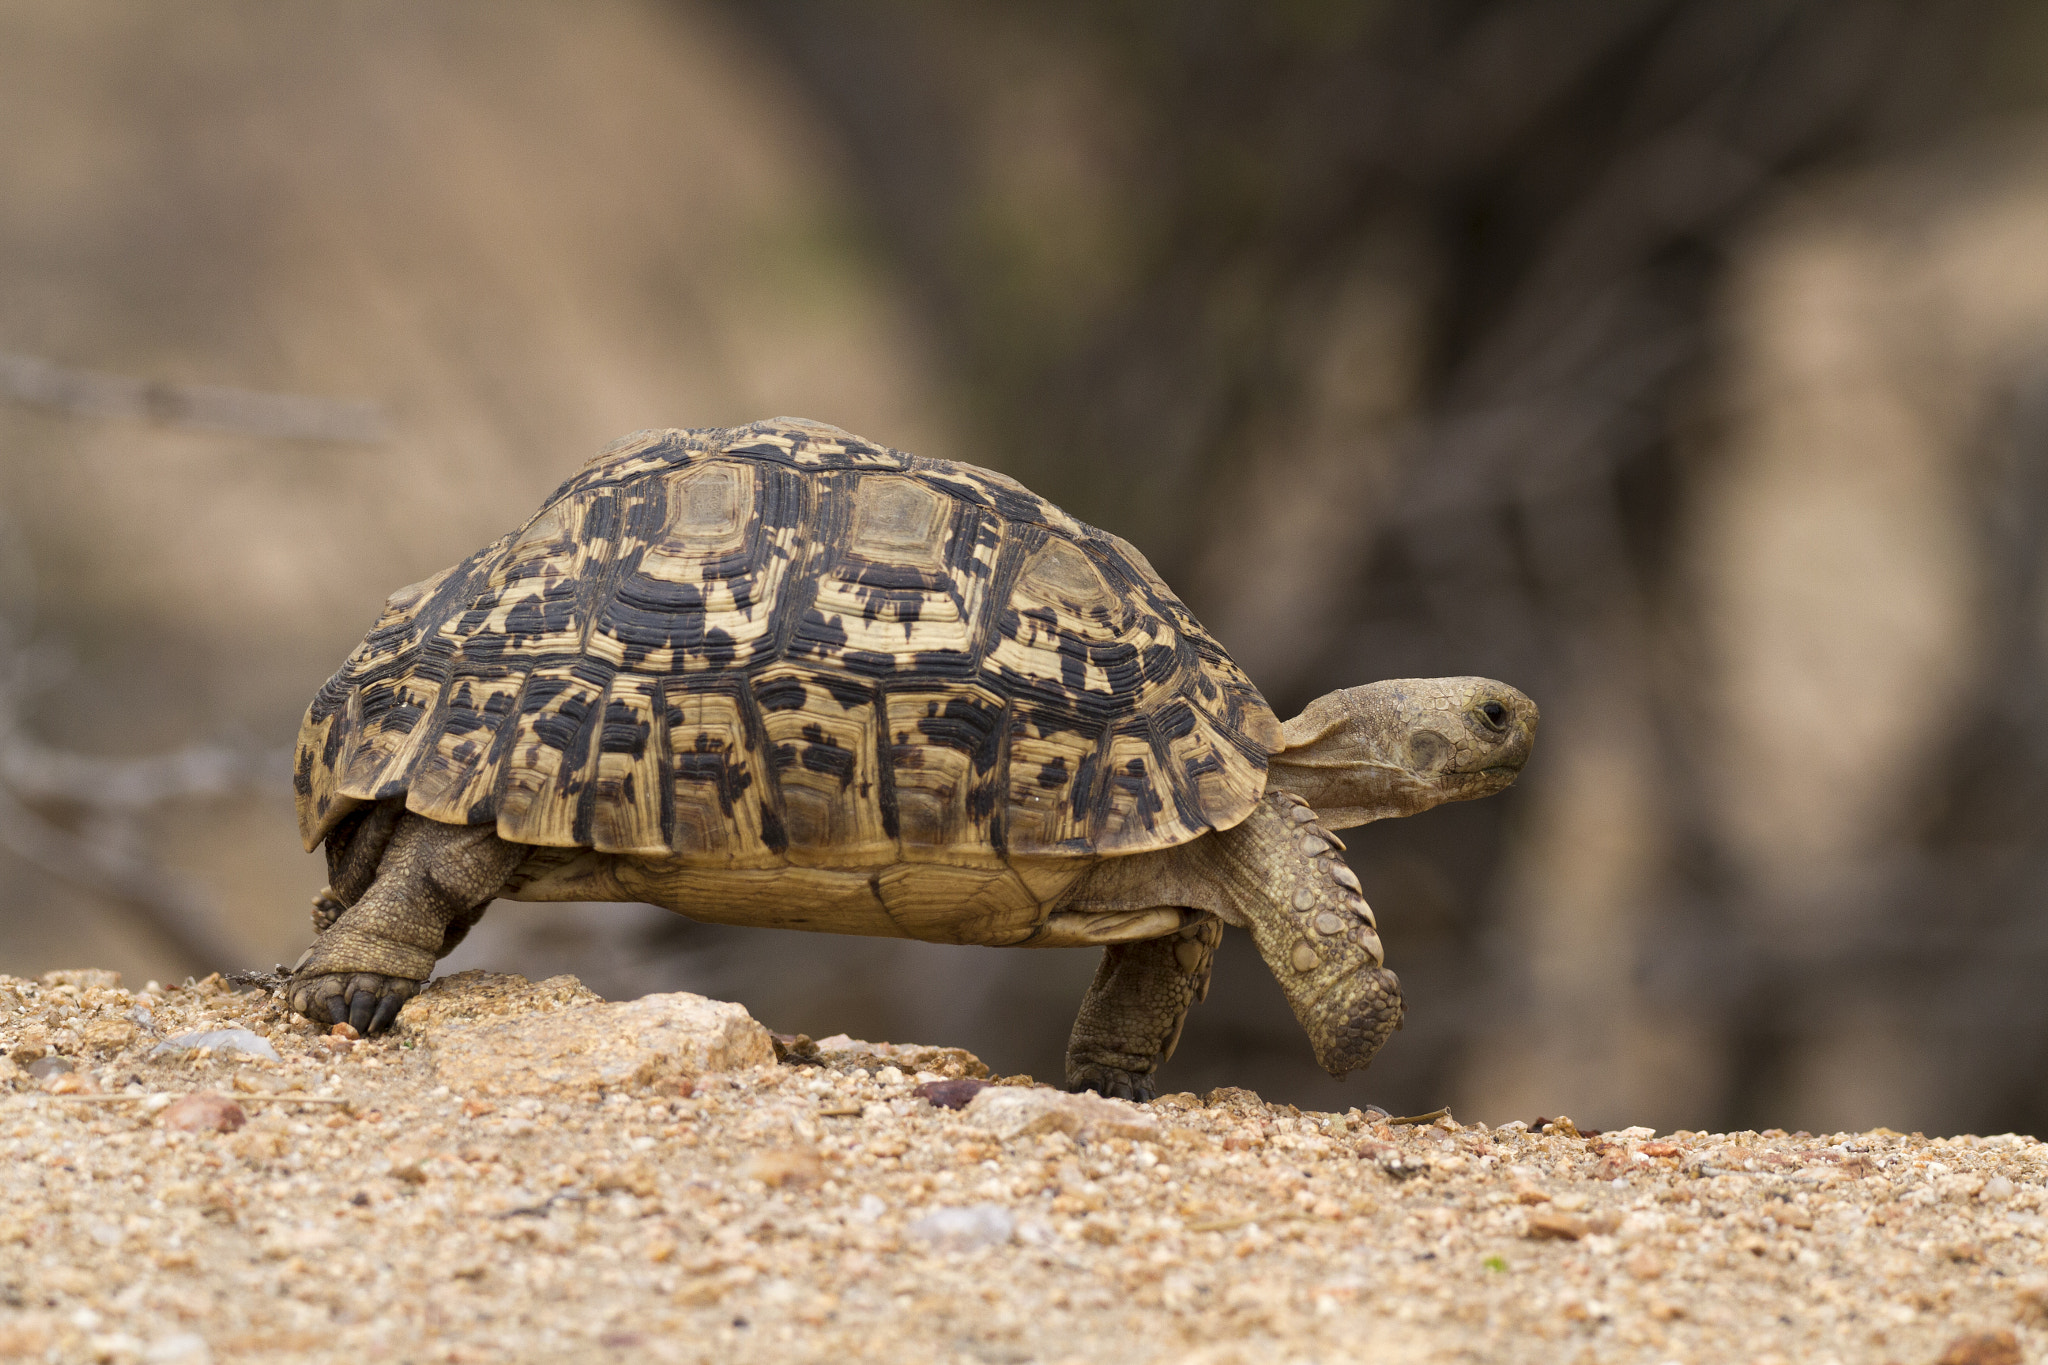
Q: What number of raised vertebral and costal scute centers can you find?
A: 9